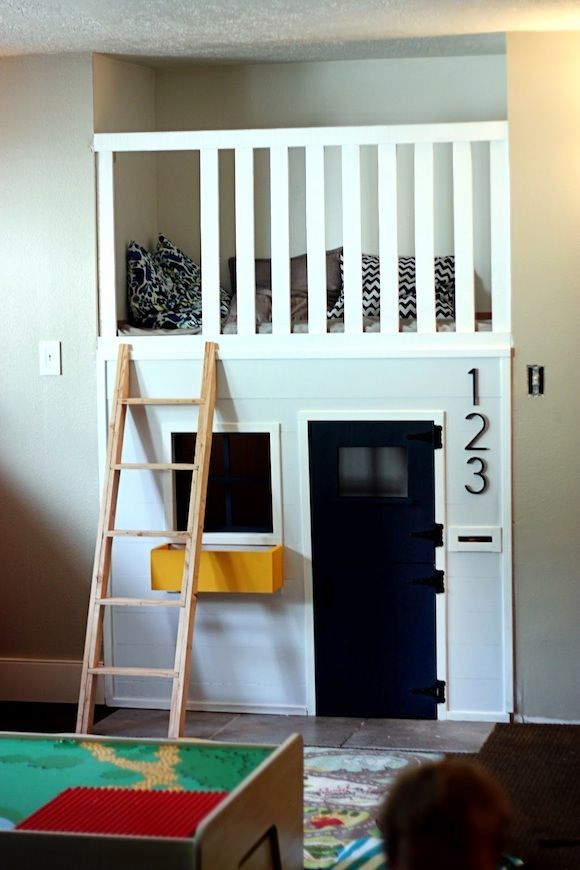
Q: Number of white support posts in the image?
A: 10